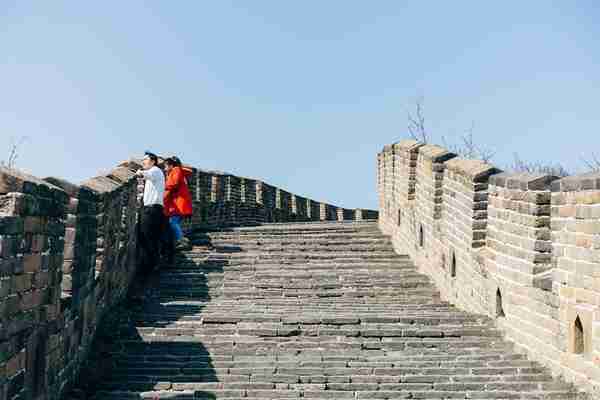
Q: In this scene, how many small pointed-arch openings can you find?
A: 5